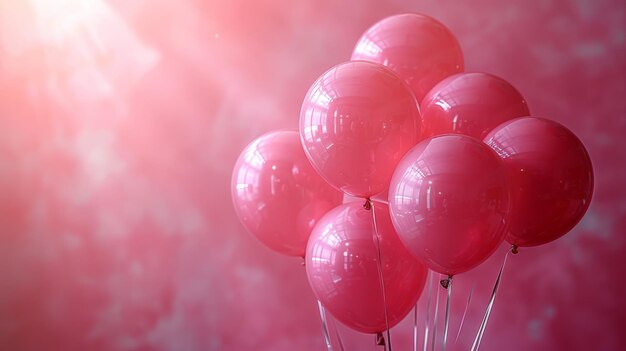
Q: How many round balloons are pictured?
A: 7